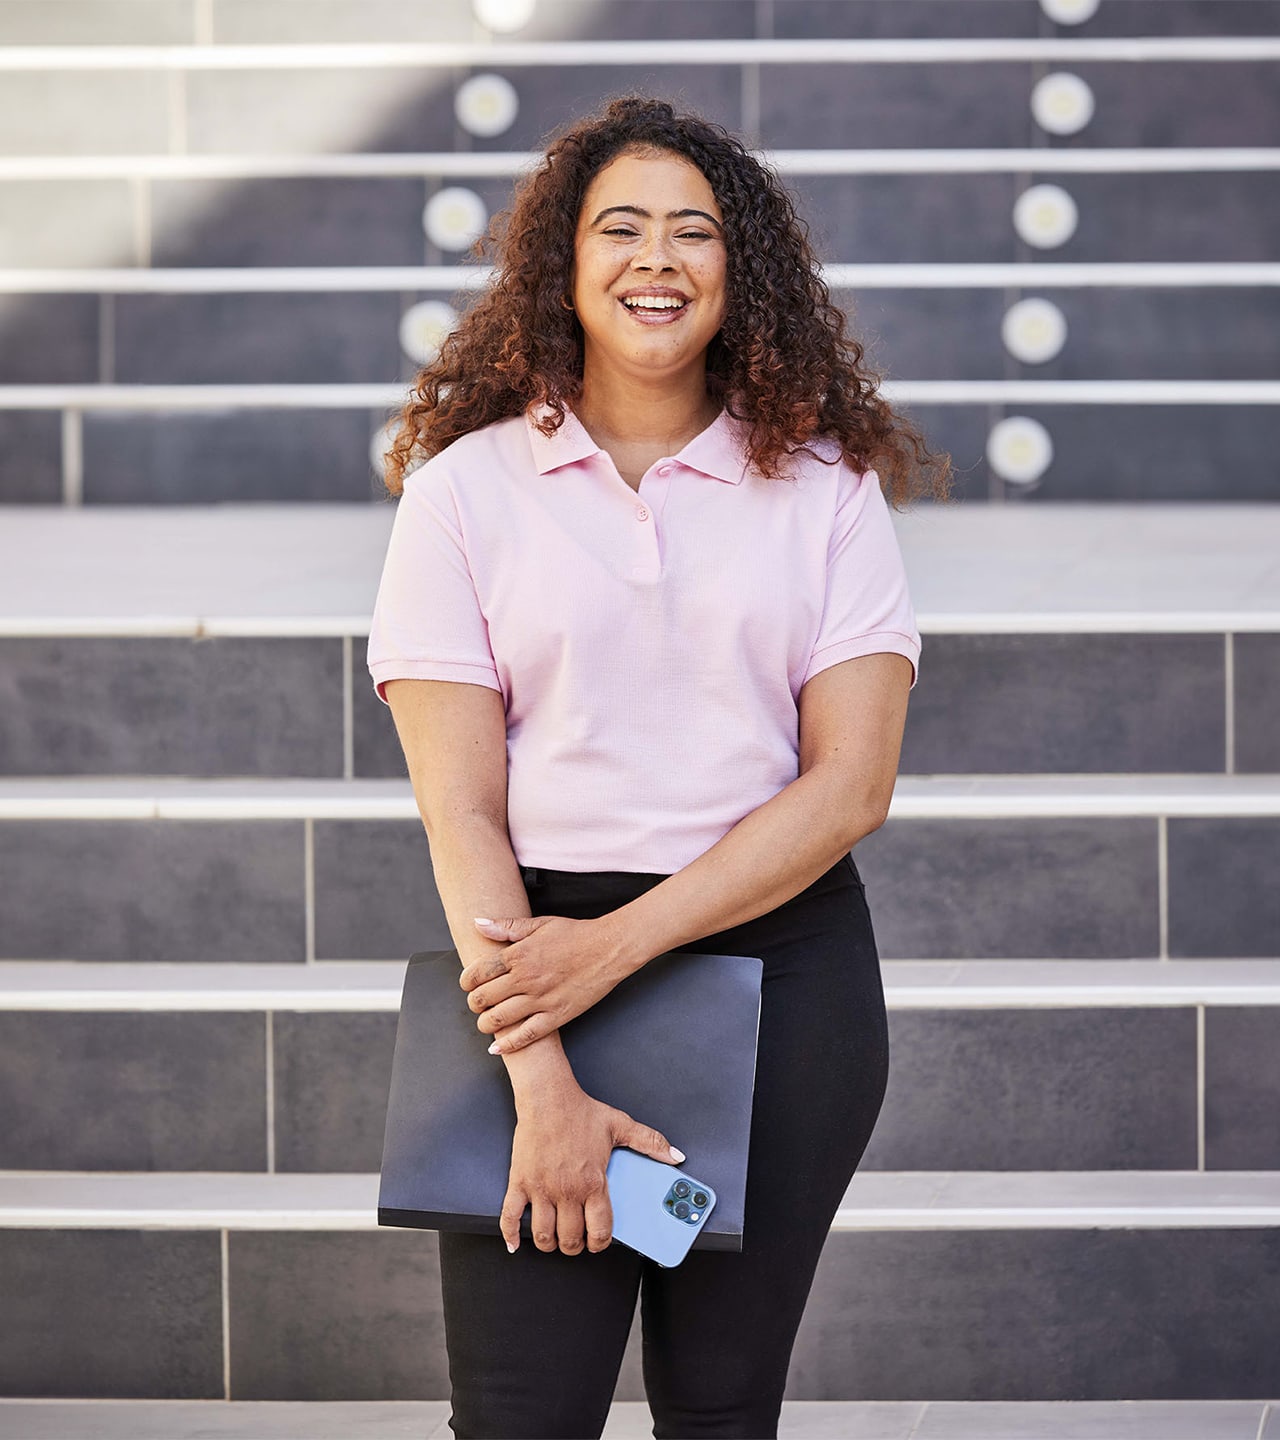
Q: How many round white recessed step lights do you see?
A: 10